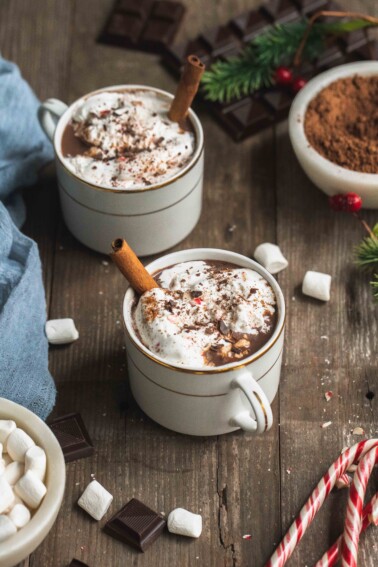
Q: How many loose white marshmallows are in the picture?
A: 5